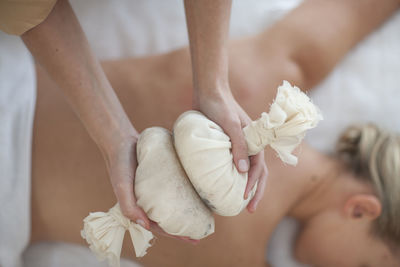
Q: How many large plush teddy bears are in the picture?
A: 0